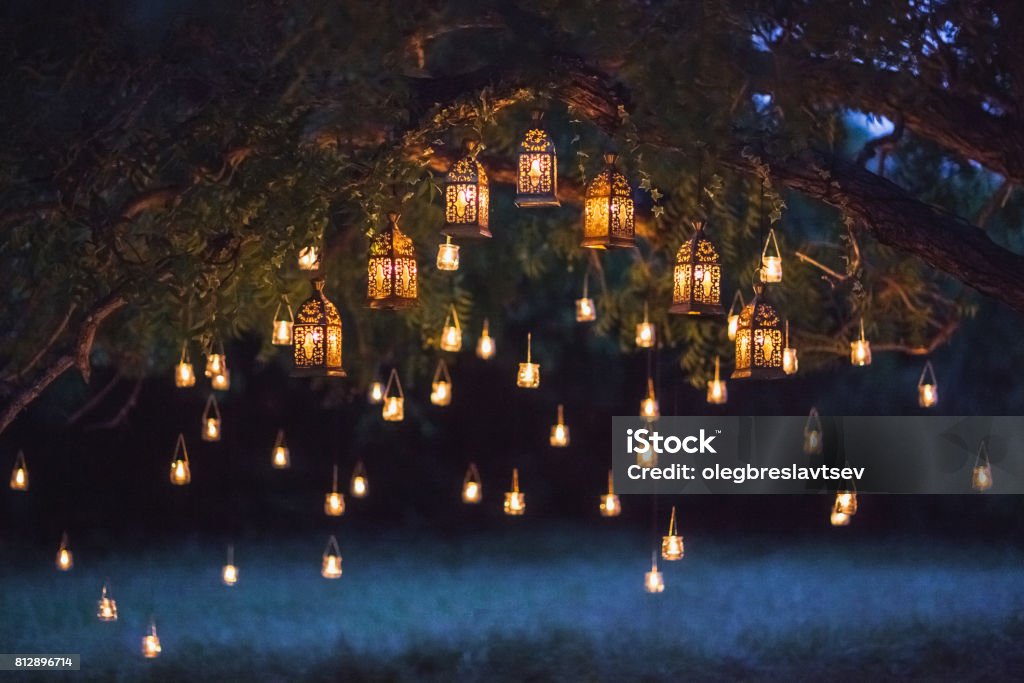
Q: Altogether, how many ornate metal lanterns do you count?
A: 7